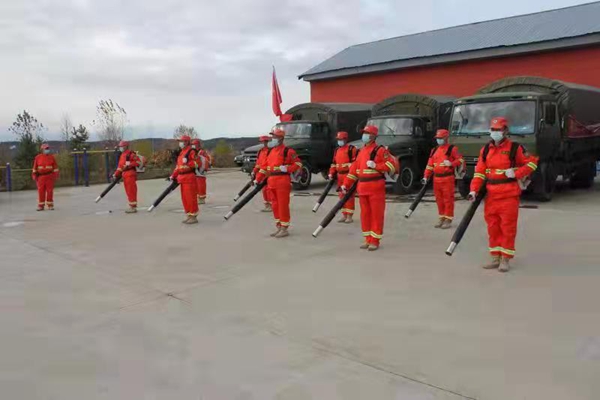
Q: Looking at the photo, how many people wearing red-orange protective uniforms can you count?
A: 10